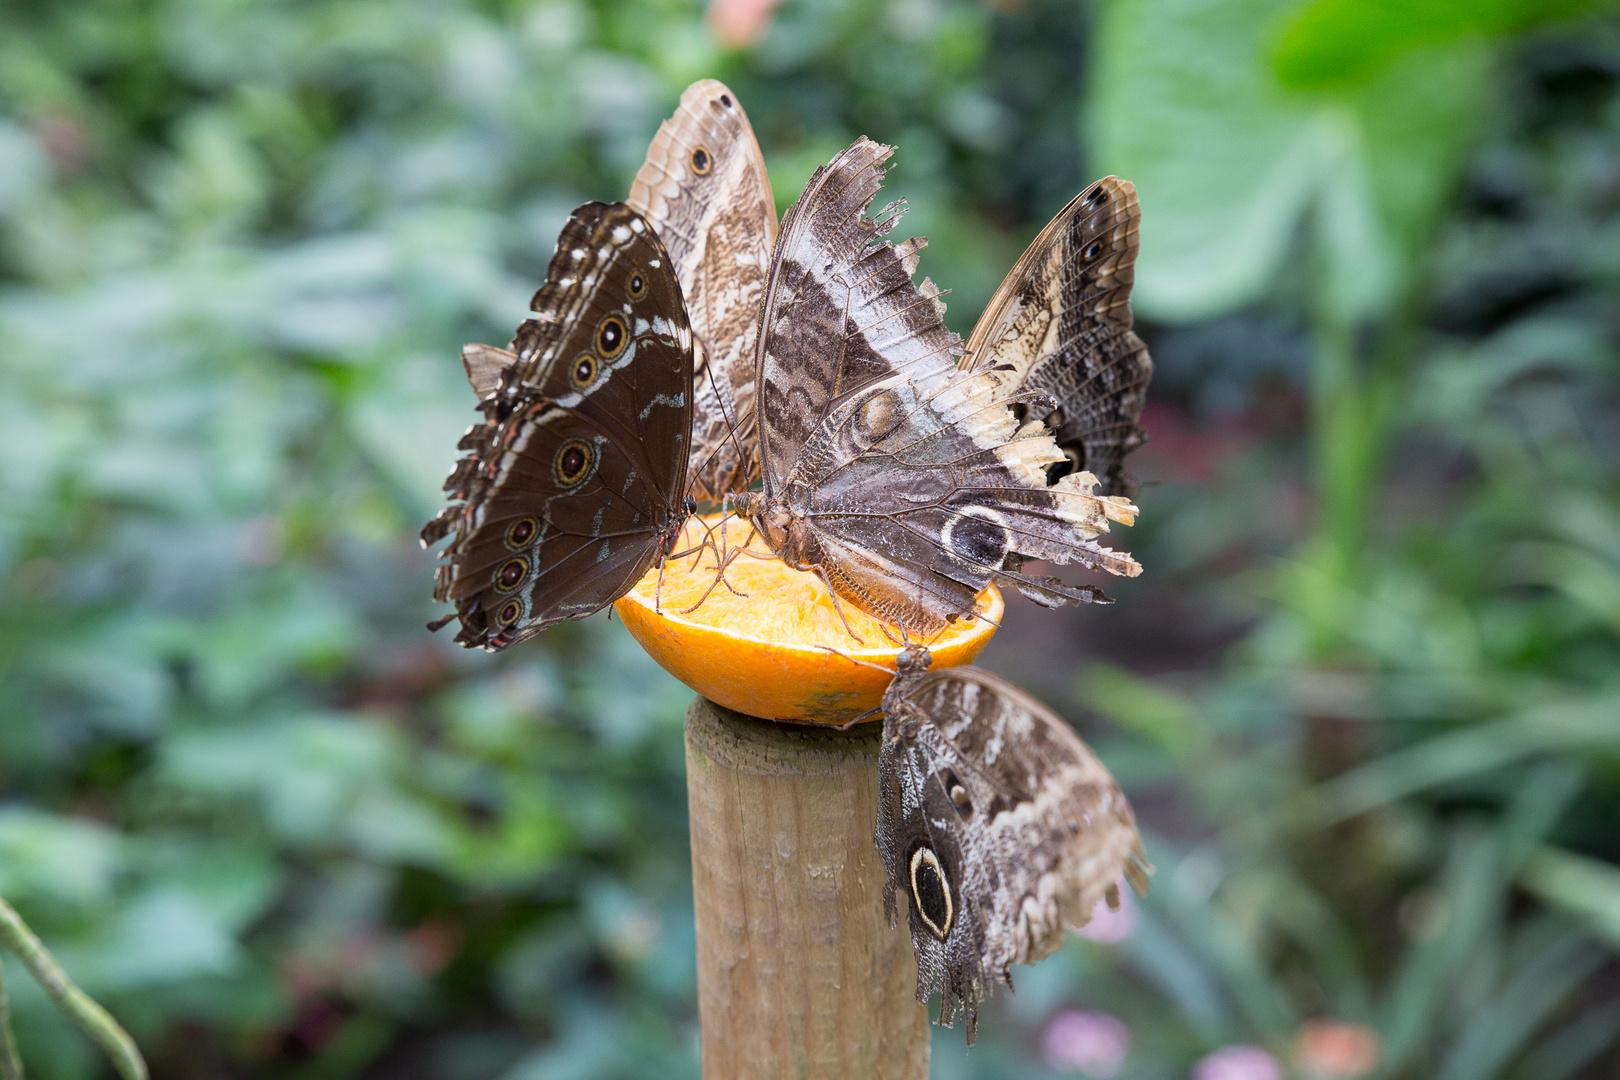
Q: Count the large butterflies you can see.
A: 5